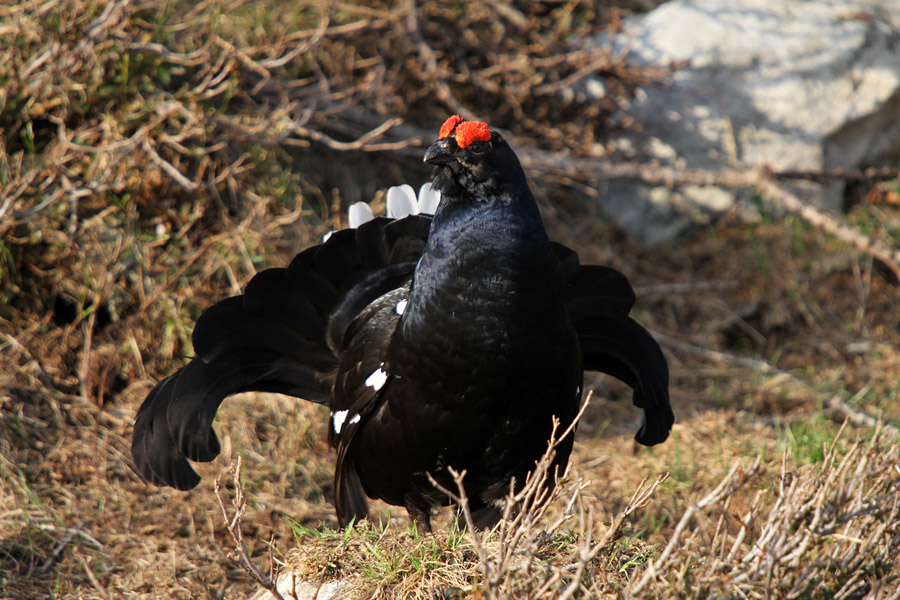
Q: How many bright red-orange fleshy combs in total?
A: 2